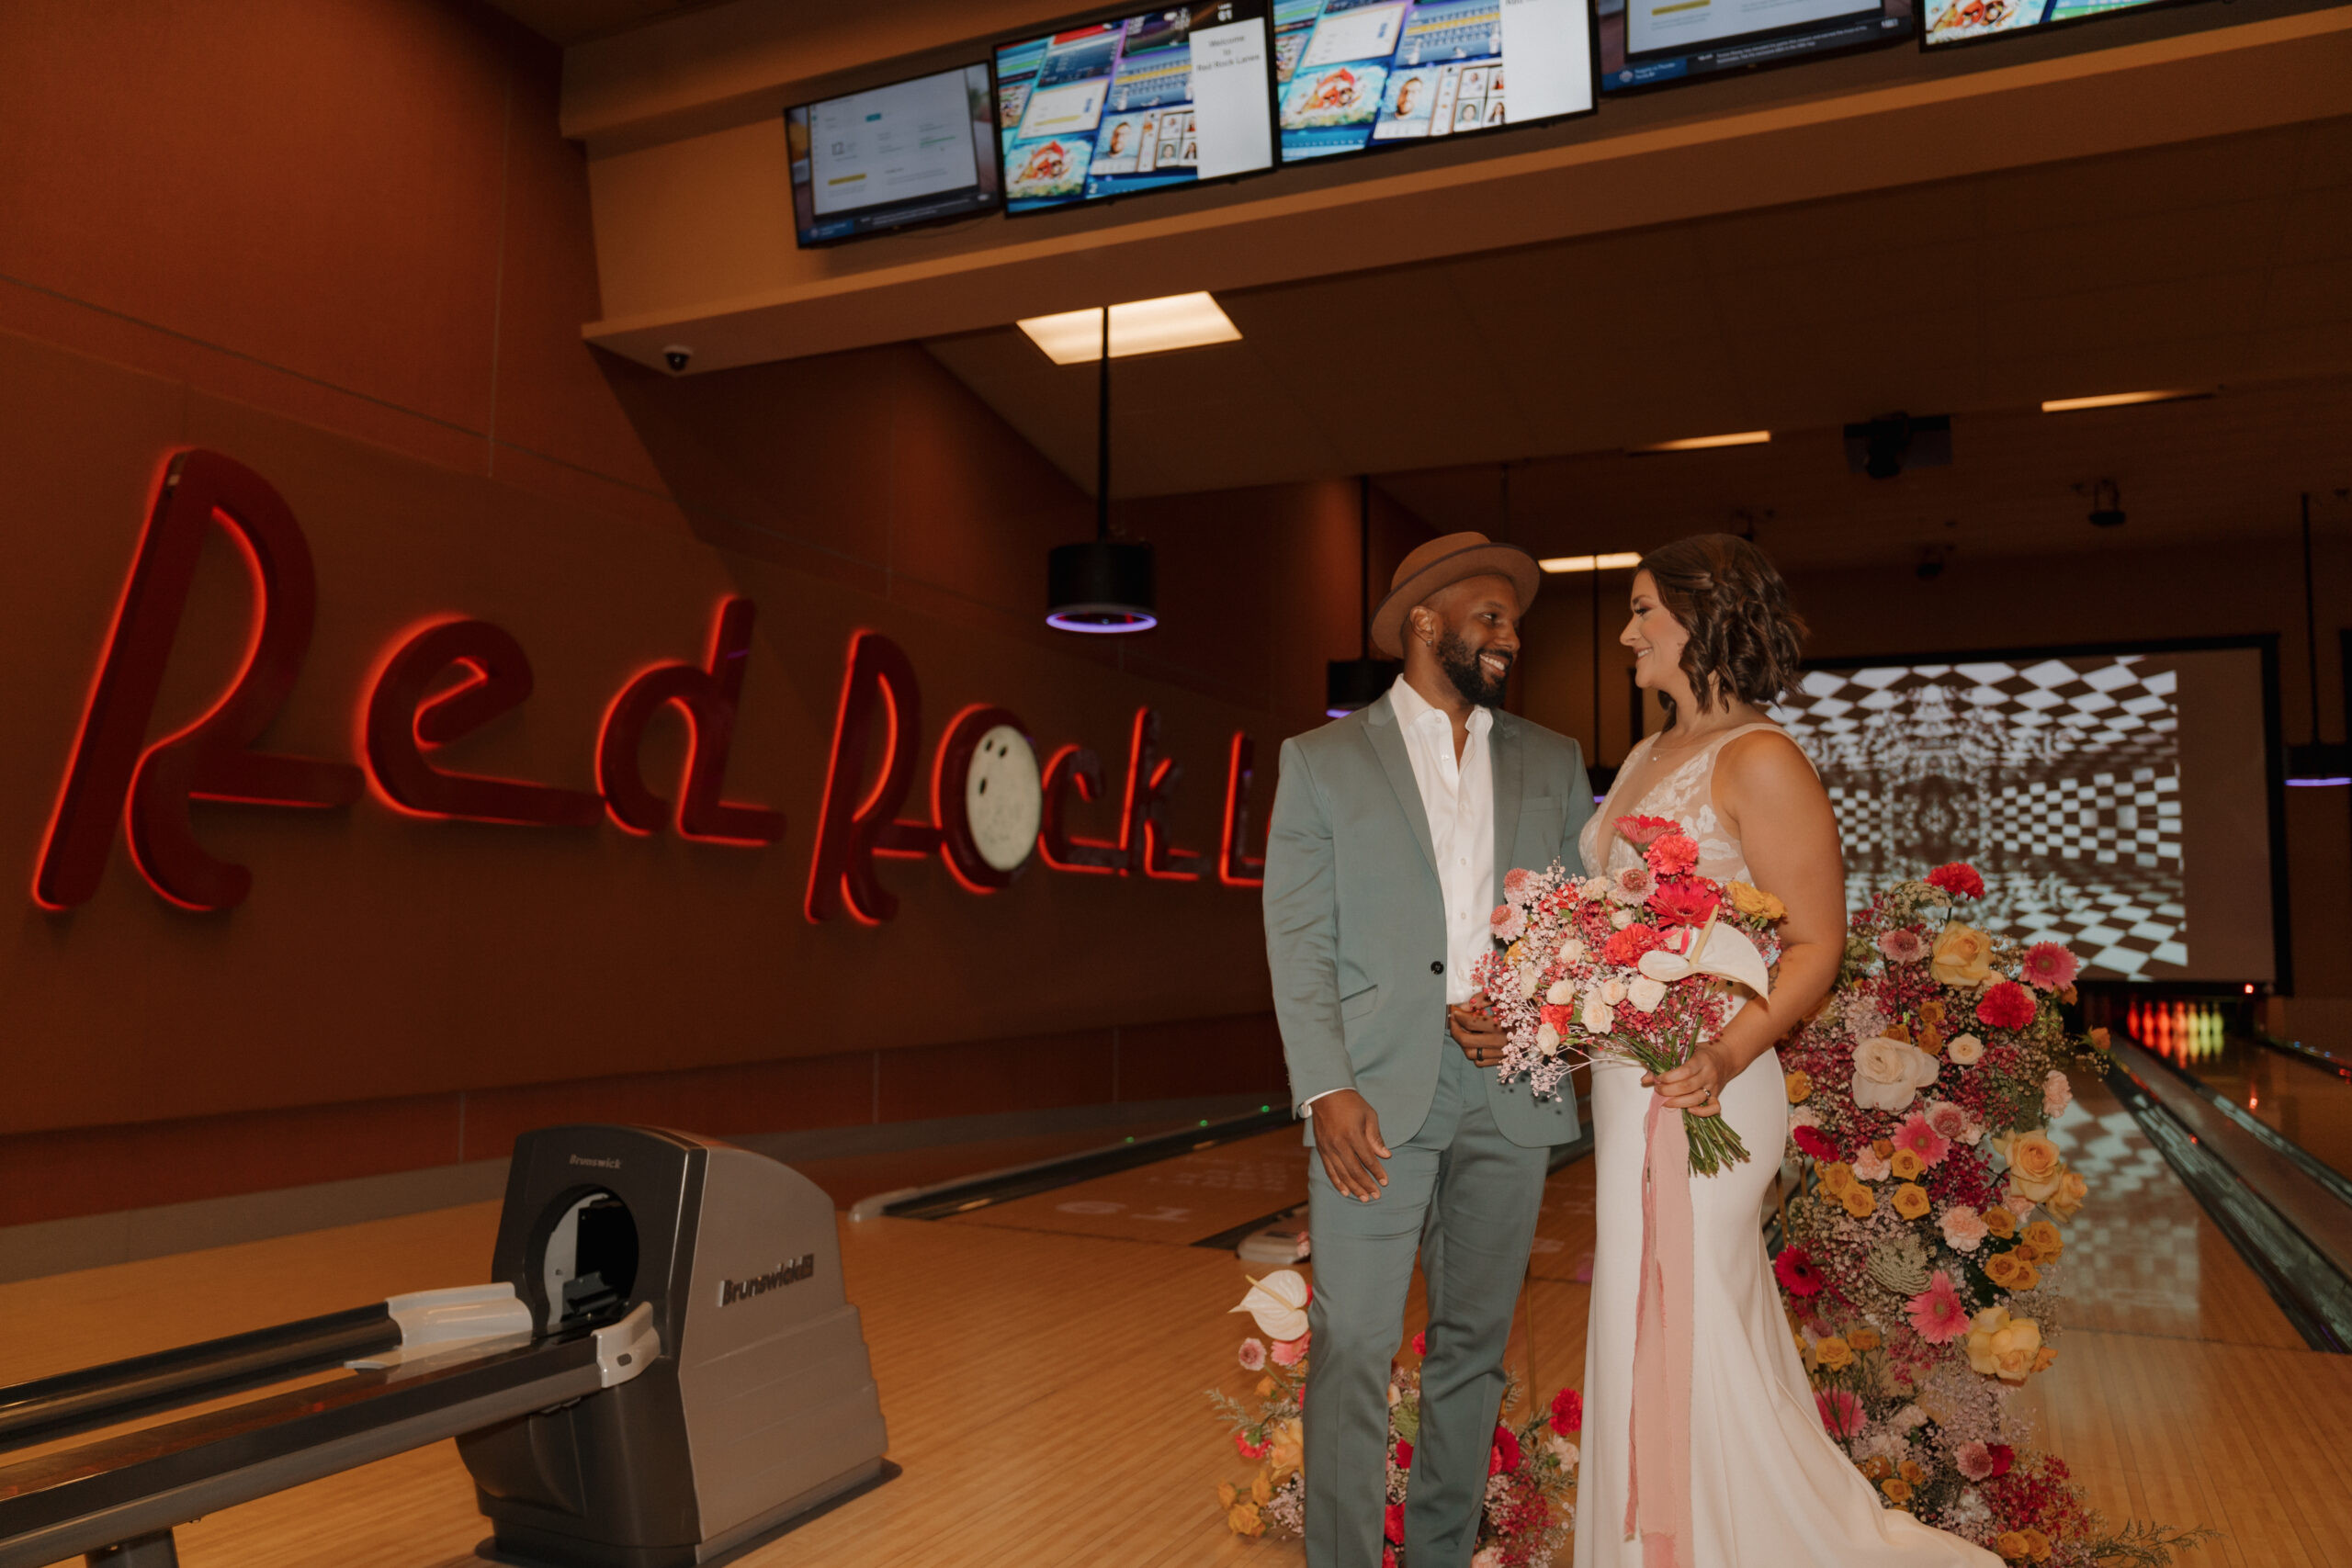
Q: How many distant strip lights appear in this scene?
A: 3